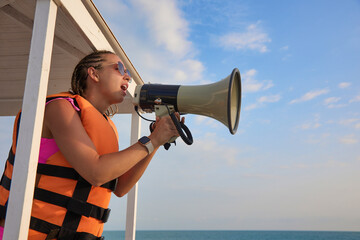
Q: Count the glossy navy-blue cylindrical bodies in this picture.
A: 1